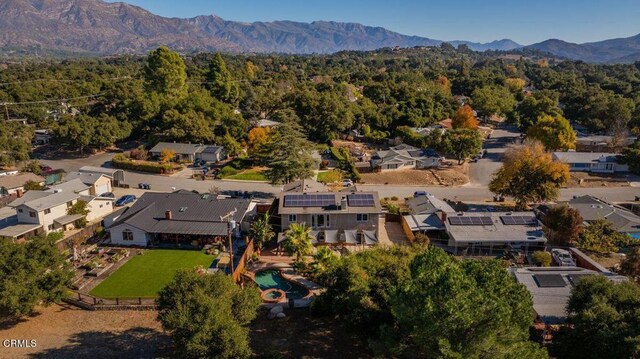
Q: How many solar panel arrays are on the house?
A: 2